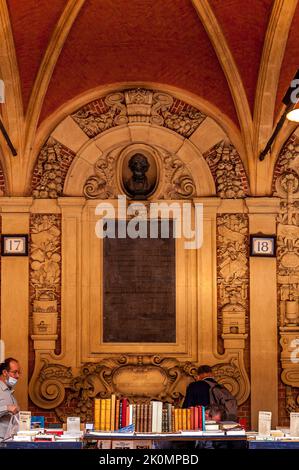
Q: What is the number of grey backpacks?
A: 1